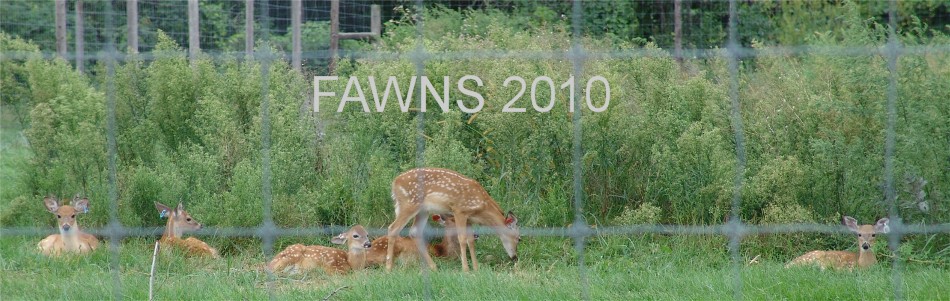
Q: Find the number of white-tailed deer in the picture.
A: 6